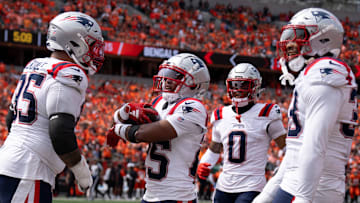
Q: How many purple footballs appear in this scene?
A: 0